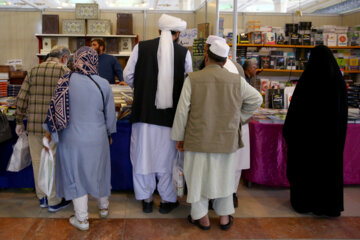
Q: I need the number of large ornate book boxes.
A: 3